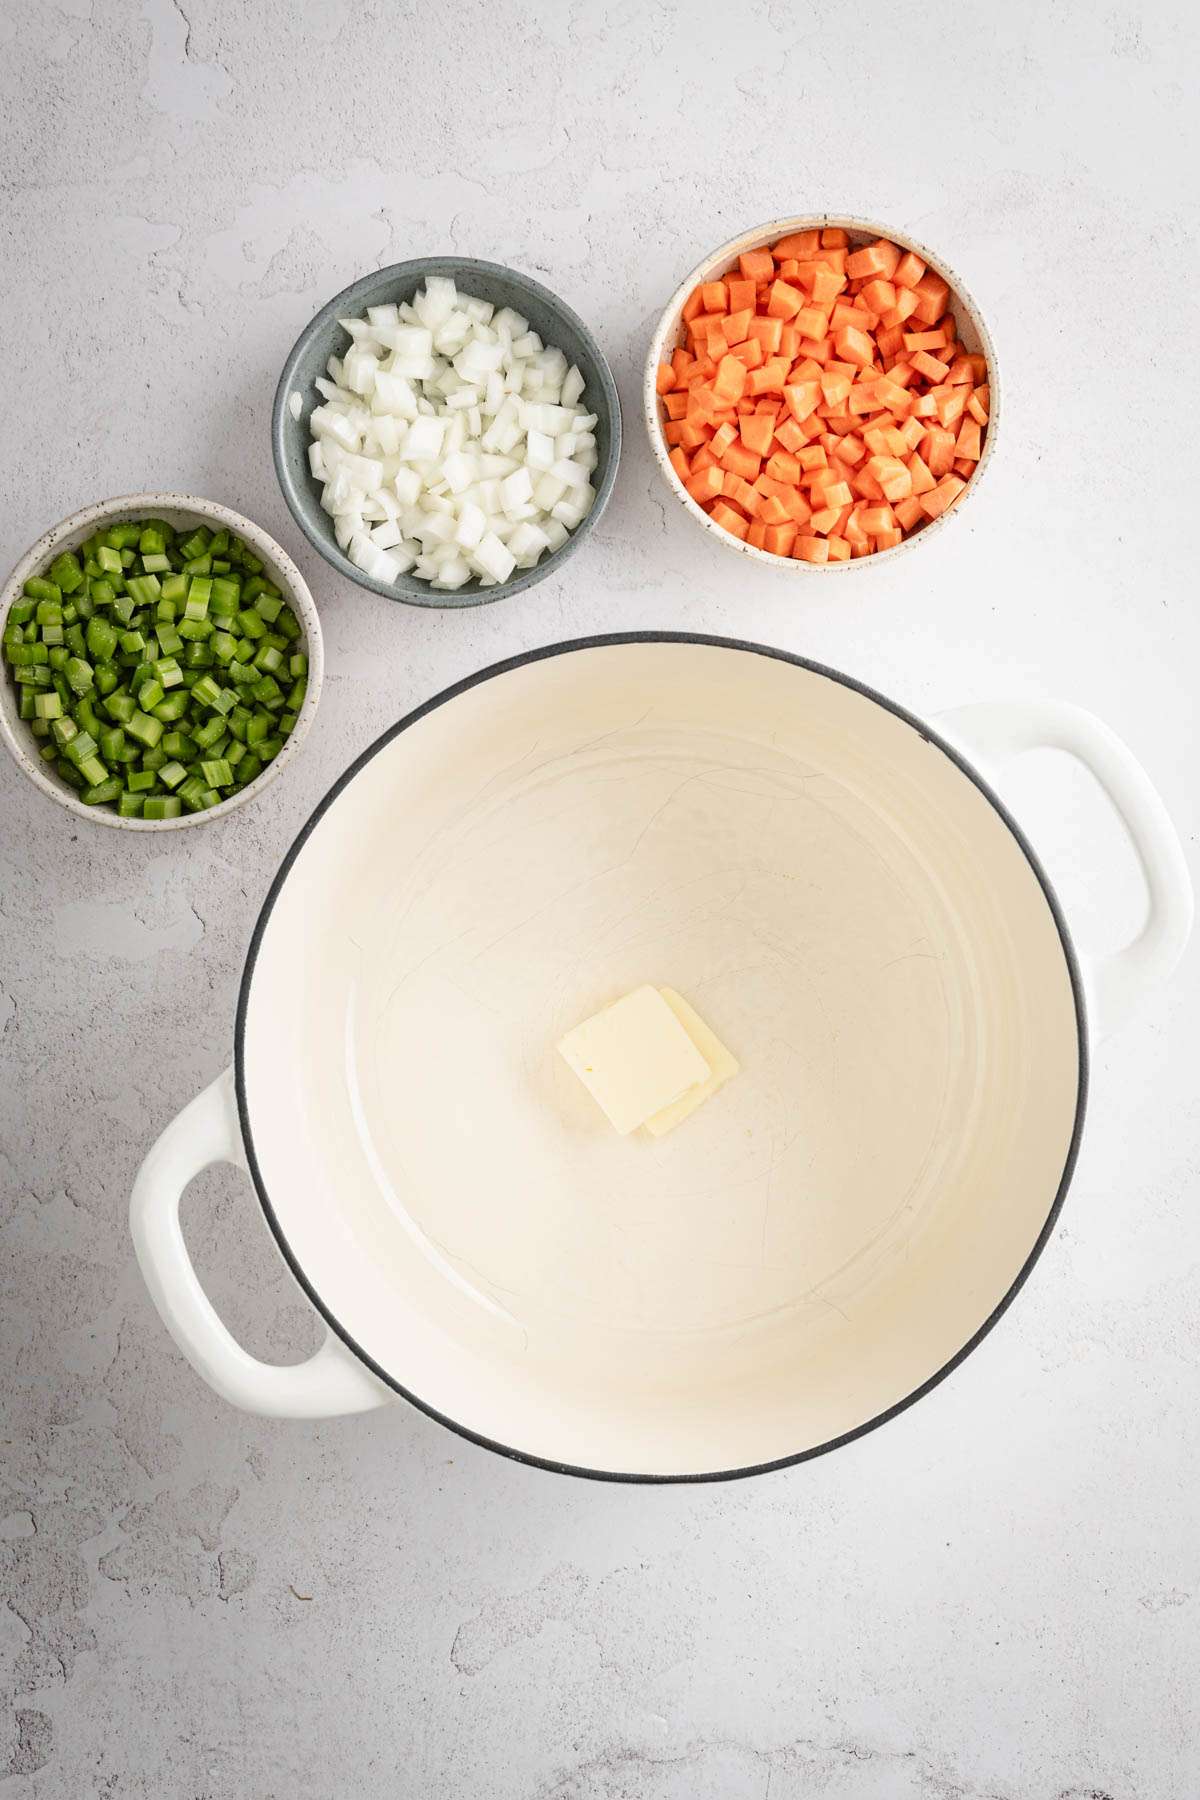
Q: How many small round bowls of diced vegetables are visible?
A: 3